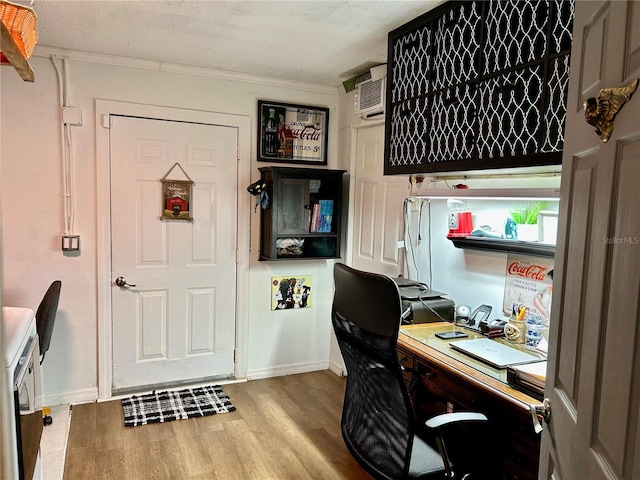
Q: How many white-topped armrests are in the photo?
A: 1